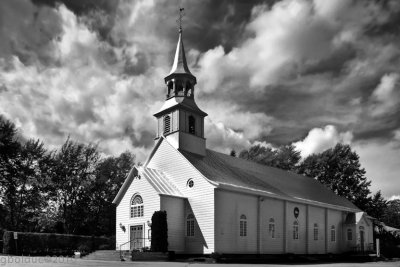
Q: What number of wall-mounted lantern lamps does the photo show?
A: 2